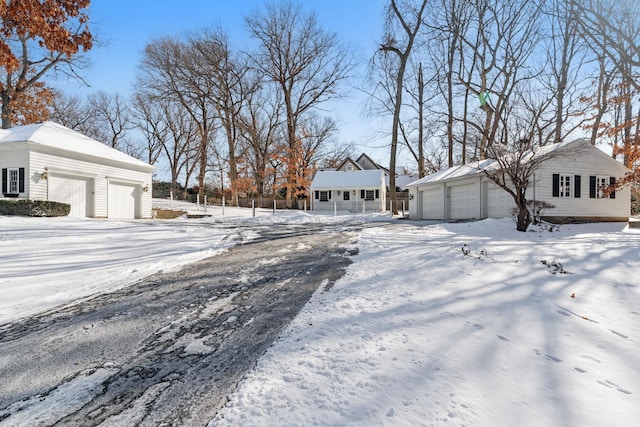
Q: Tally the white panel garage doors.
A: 5